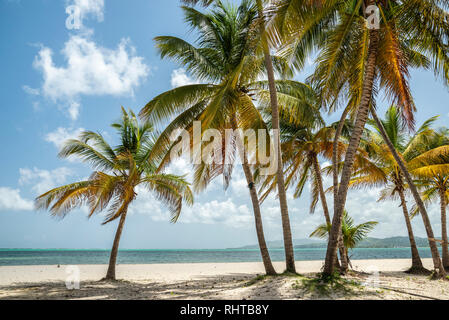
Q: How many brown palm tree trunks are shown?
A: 9